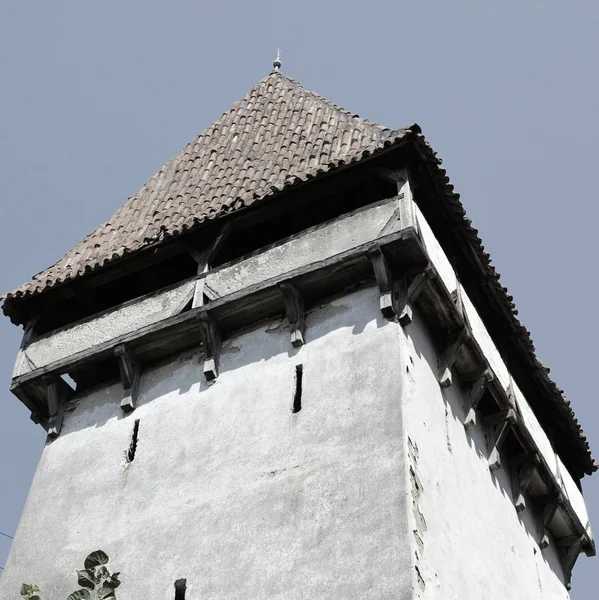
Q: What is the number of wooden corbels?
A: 12